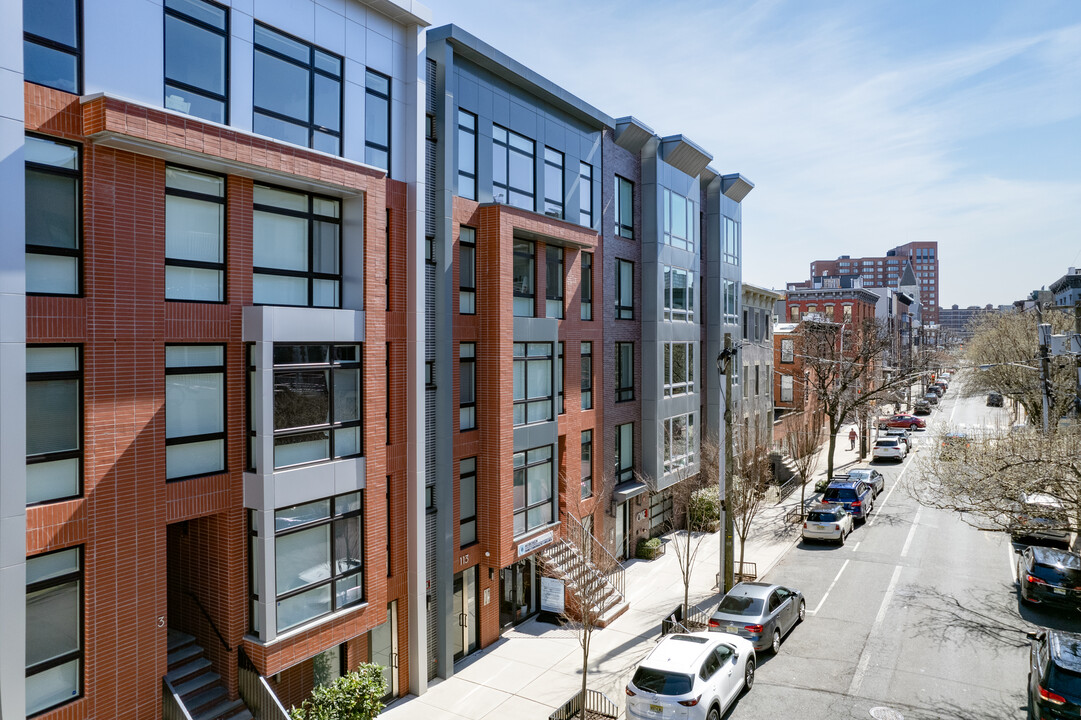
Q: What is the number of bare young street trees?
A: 4